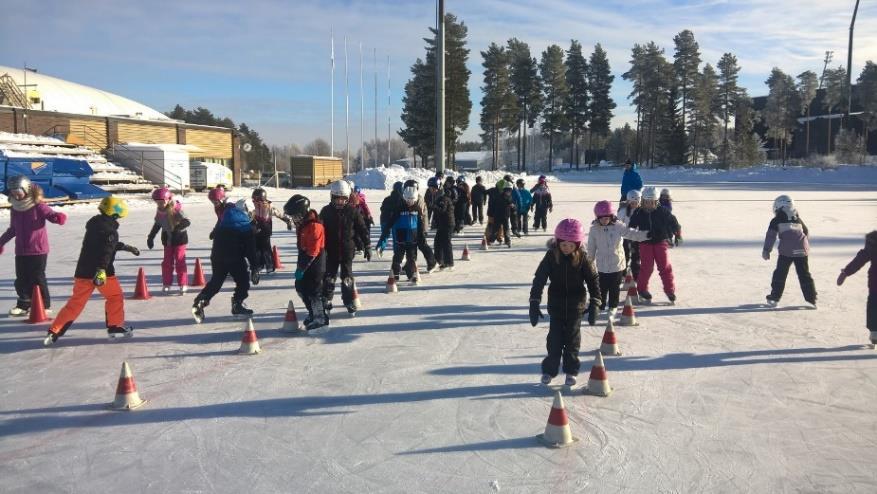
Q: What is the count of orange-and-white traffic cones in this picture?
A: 14